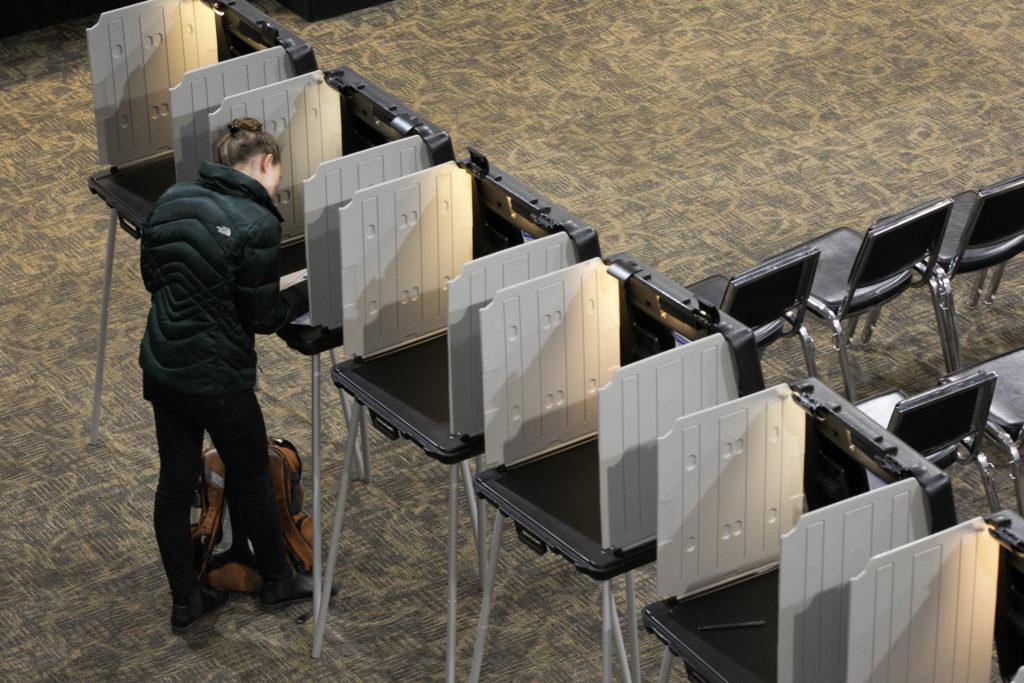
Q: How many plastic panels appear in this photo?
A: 11